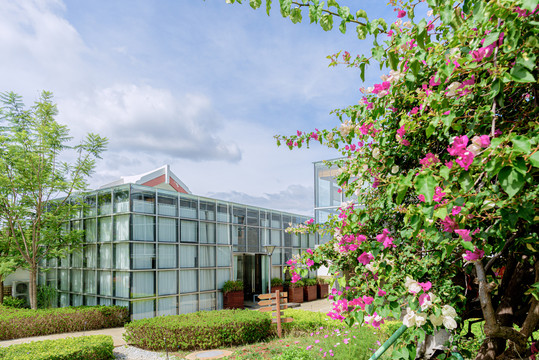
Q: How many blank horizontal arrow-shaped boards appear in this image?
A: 4